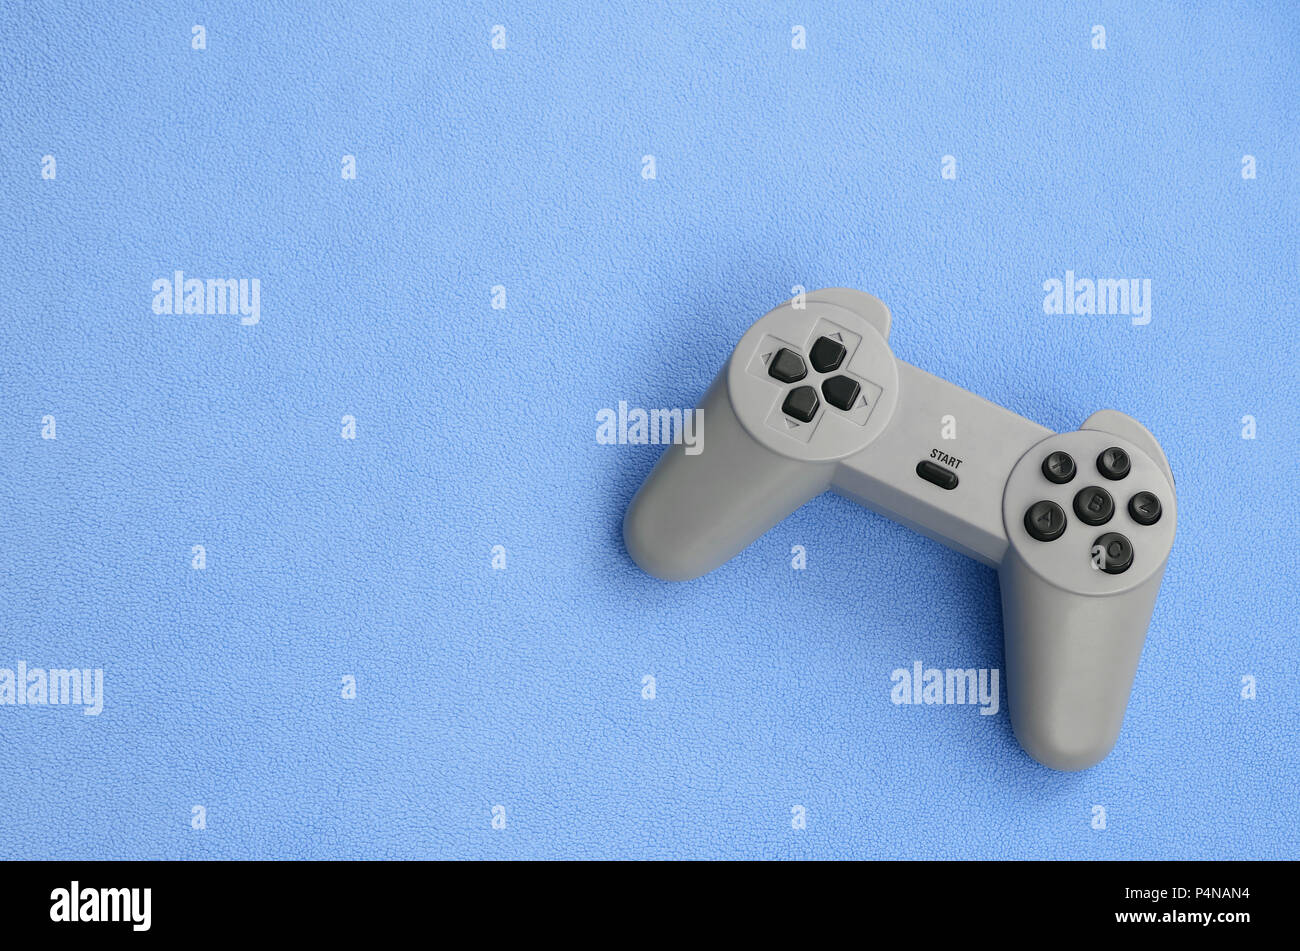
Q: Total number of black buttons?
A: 11